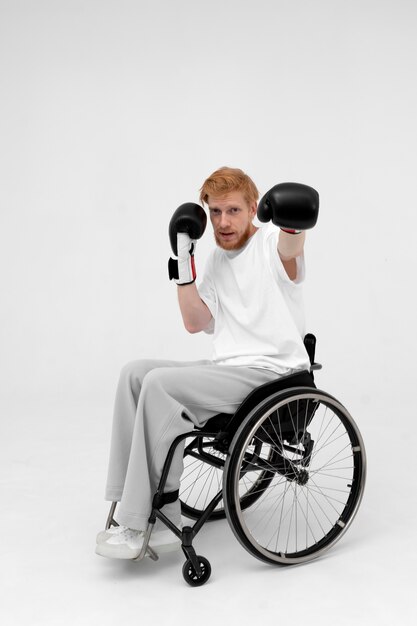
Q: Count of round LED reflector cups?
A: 0